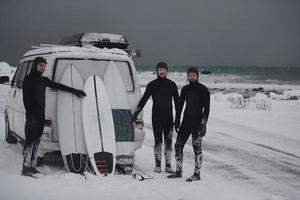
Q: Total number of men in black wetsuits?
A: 3